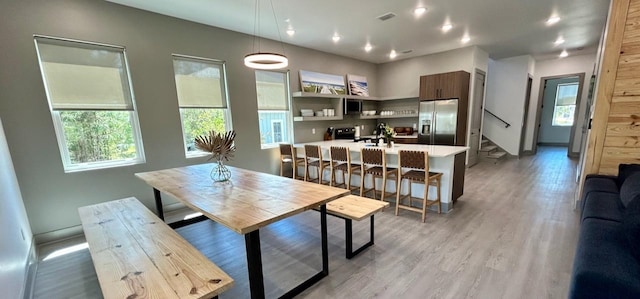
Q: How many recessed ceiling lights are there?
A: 10